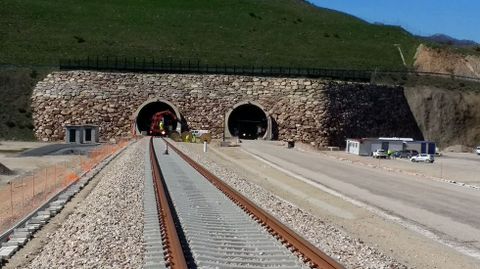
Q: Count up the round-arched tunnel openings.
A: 2